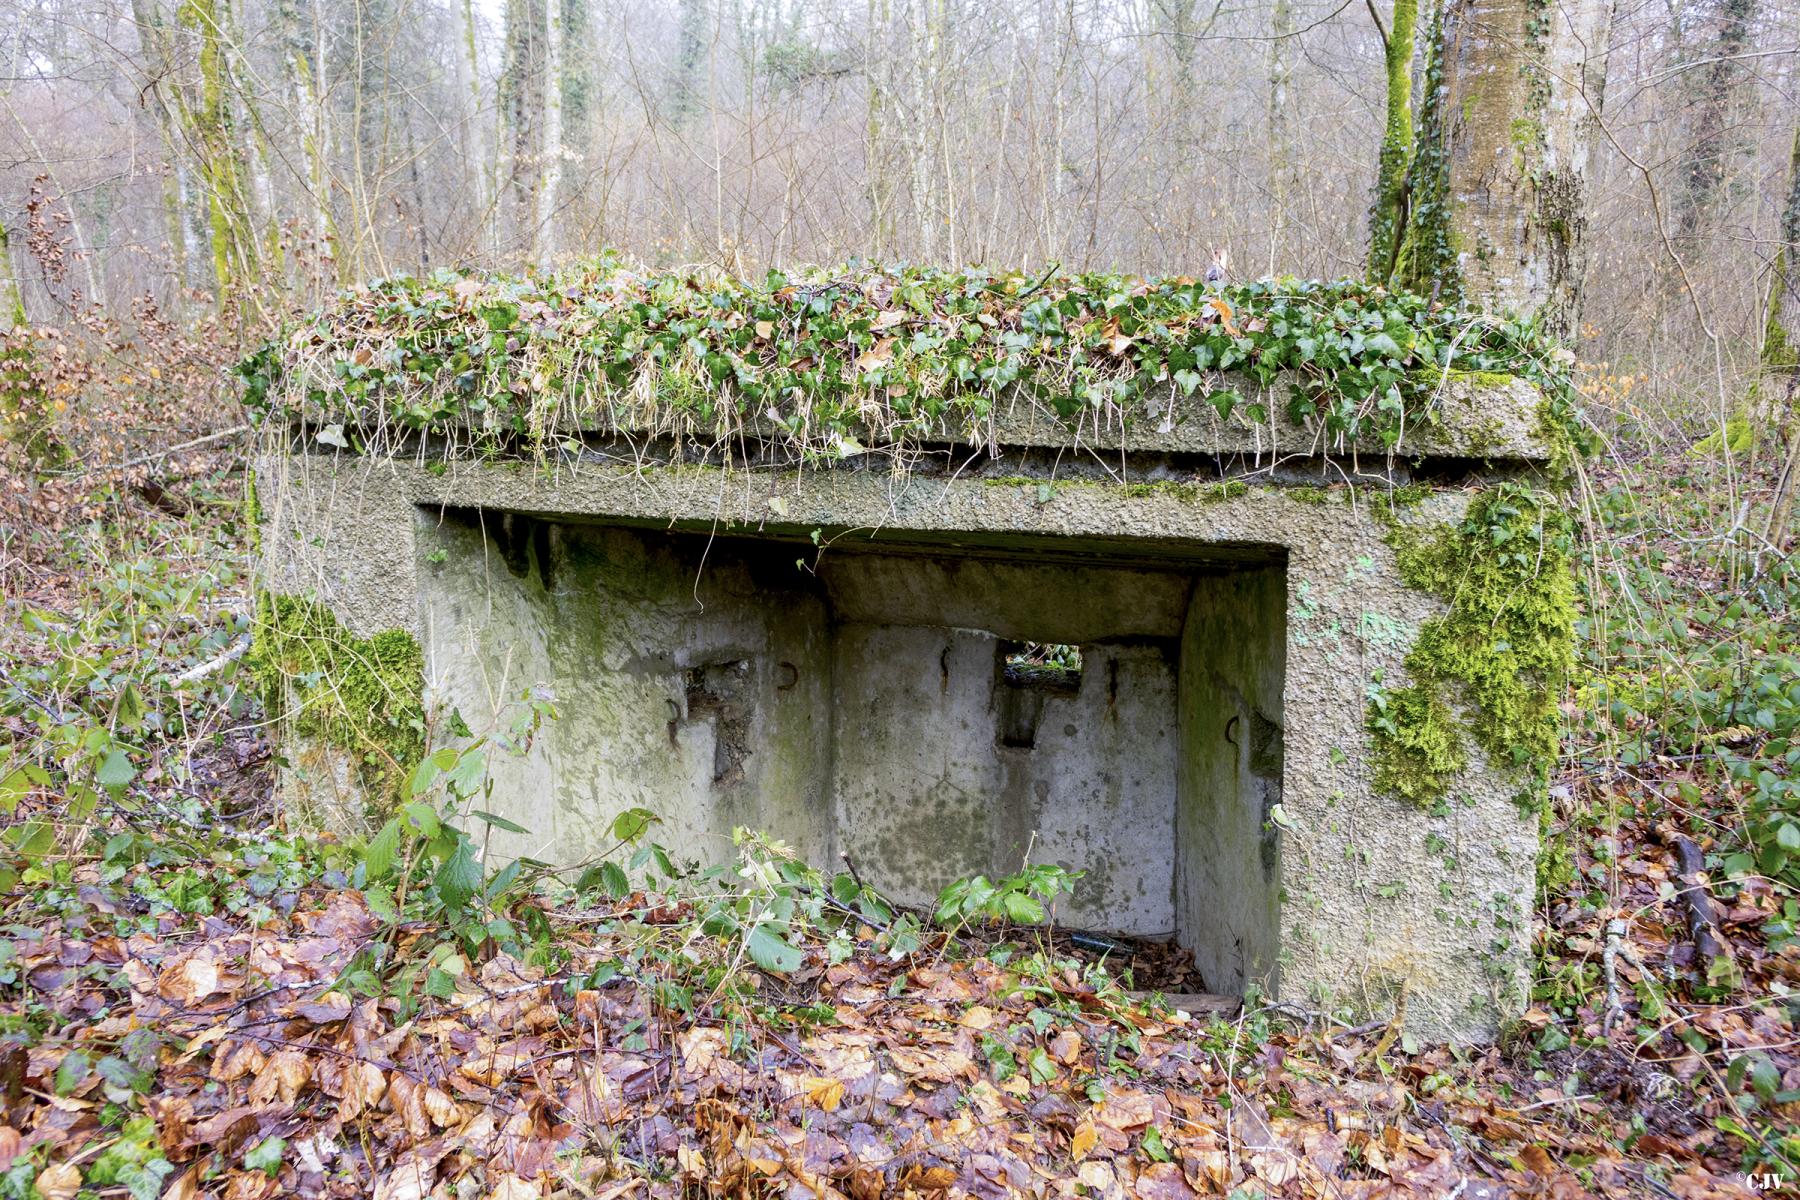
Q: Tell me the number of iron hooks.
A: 5